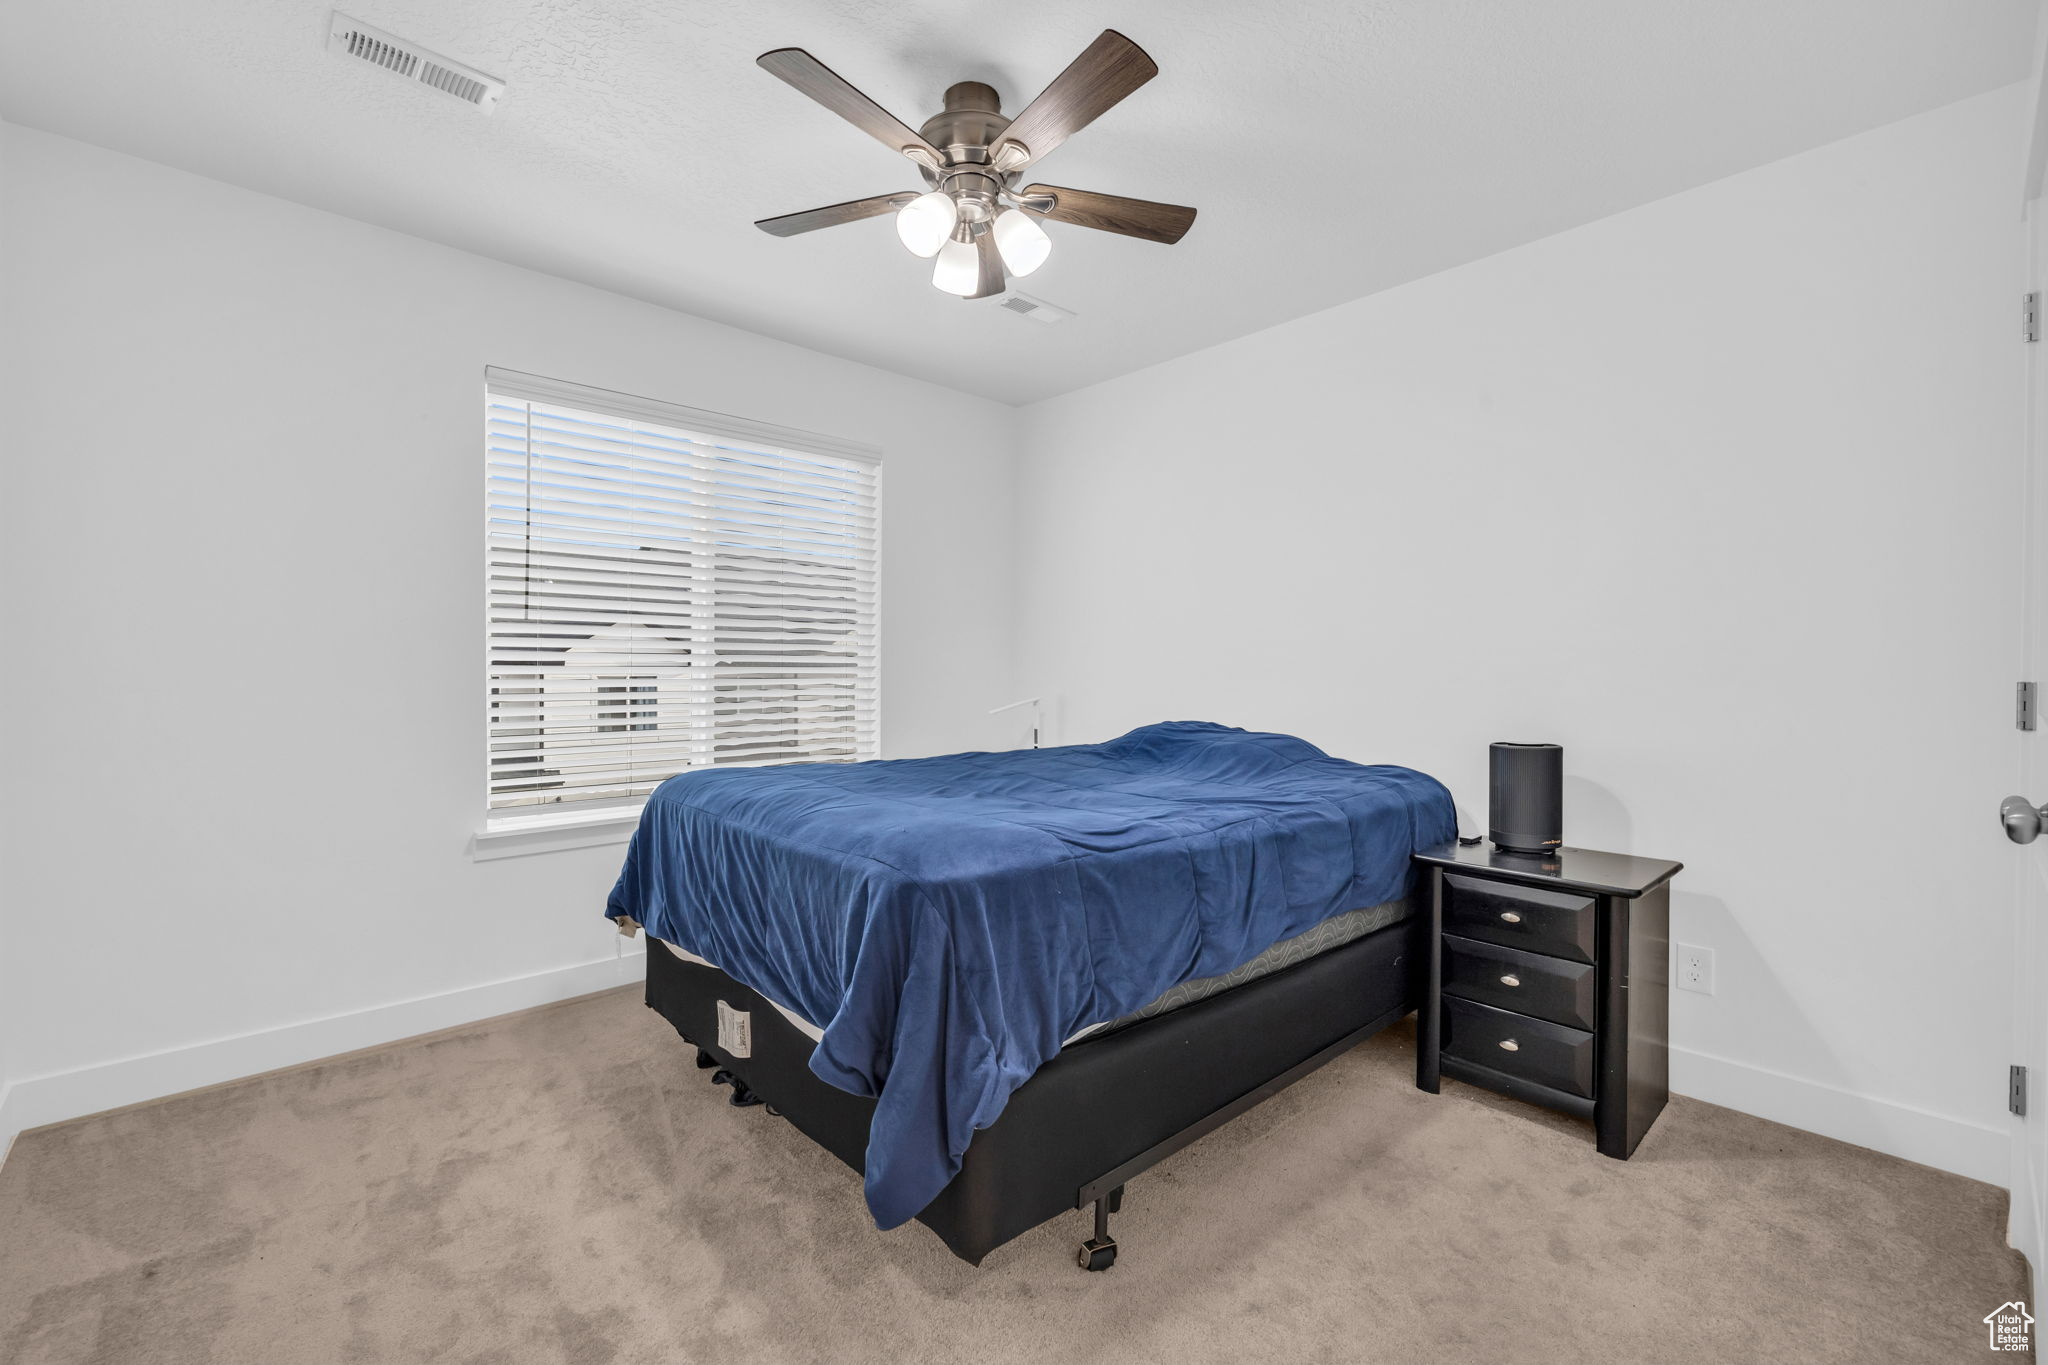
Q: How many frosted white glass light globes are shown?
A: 3